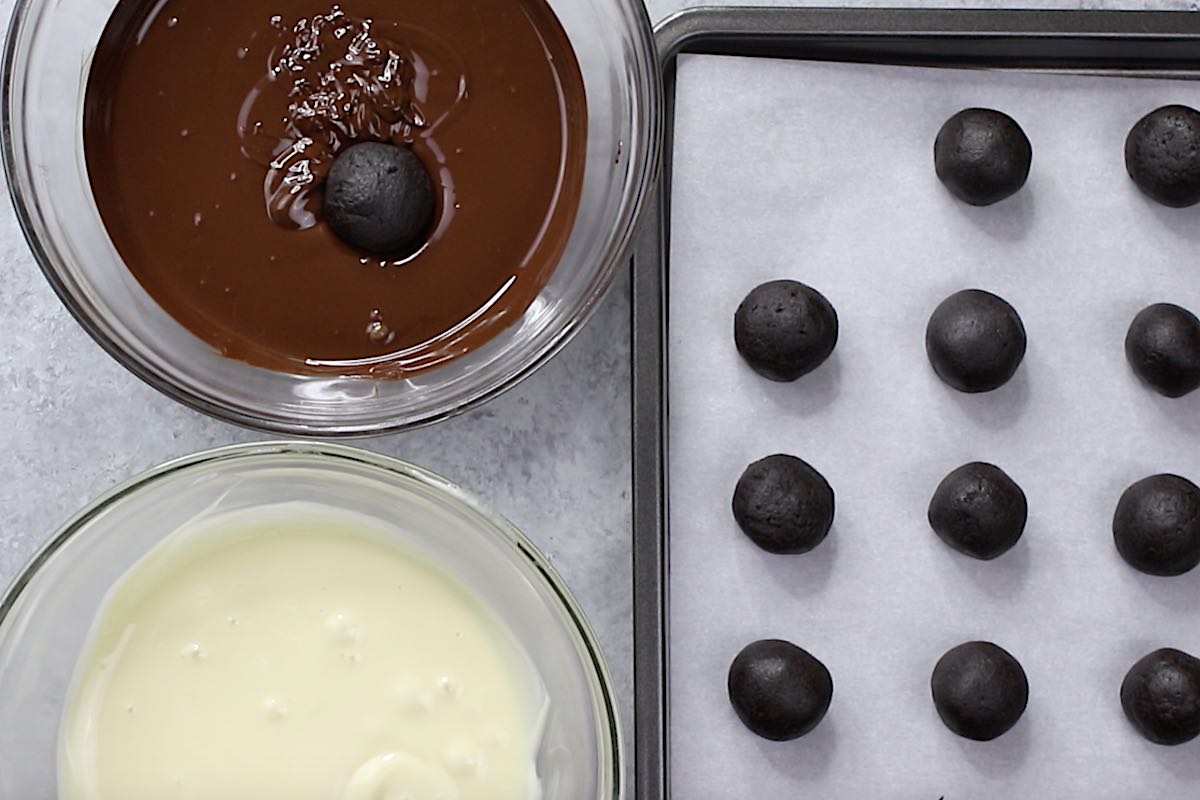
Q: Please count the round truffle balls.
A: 12